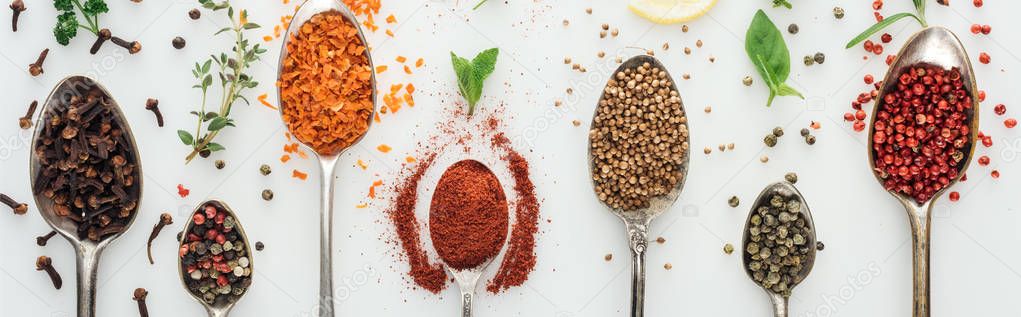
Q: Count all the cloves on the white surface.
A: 11